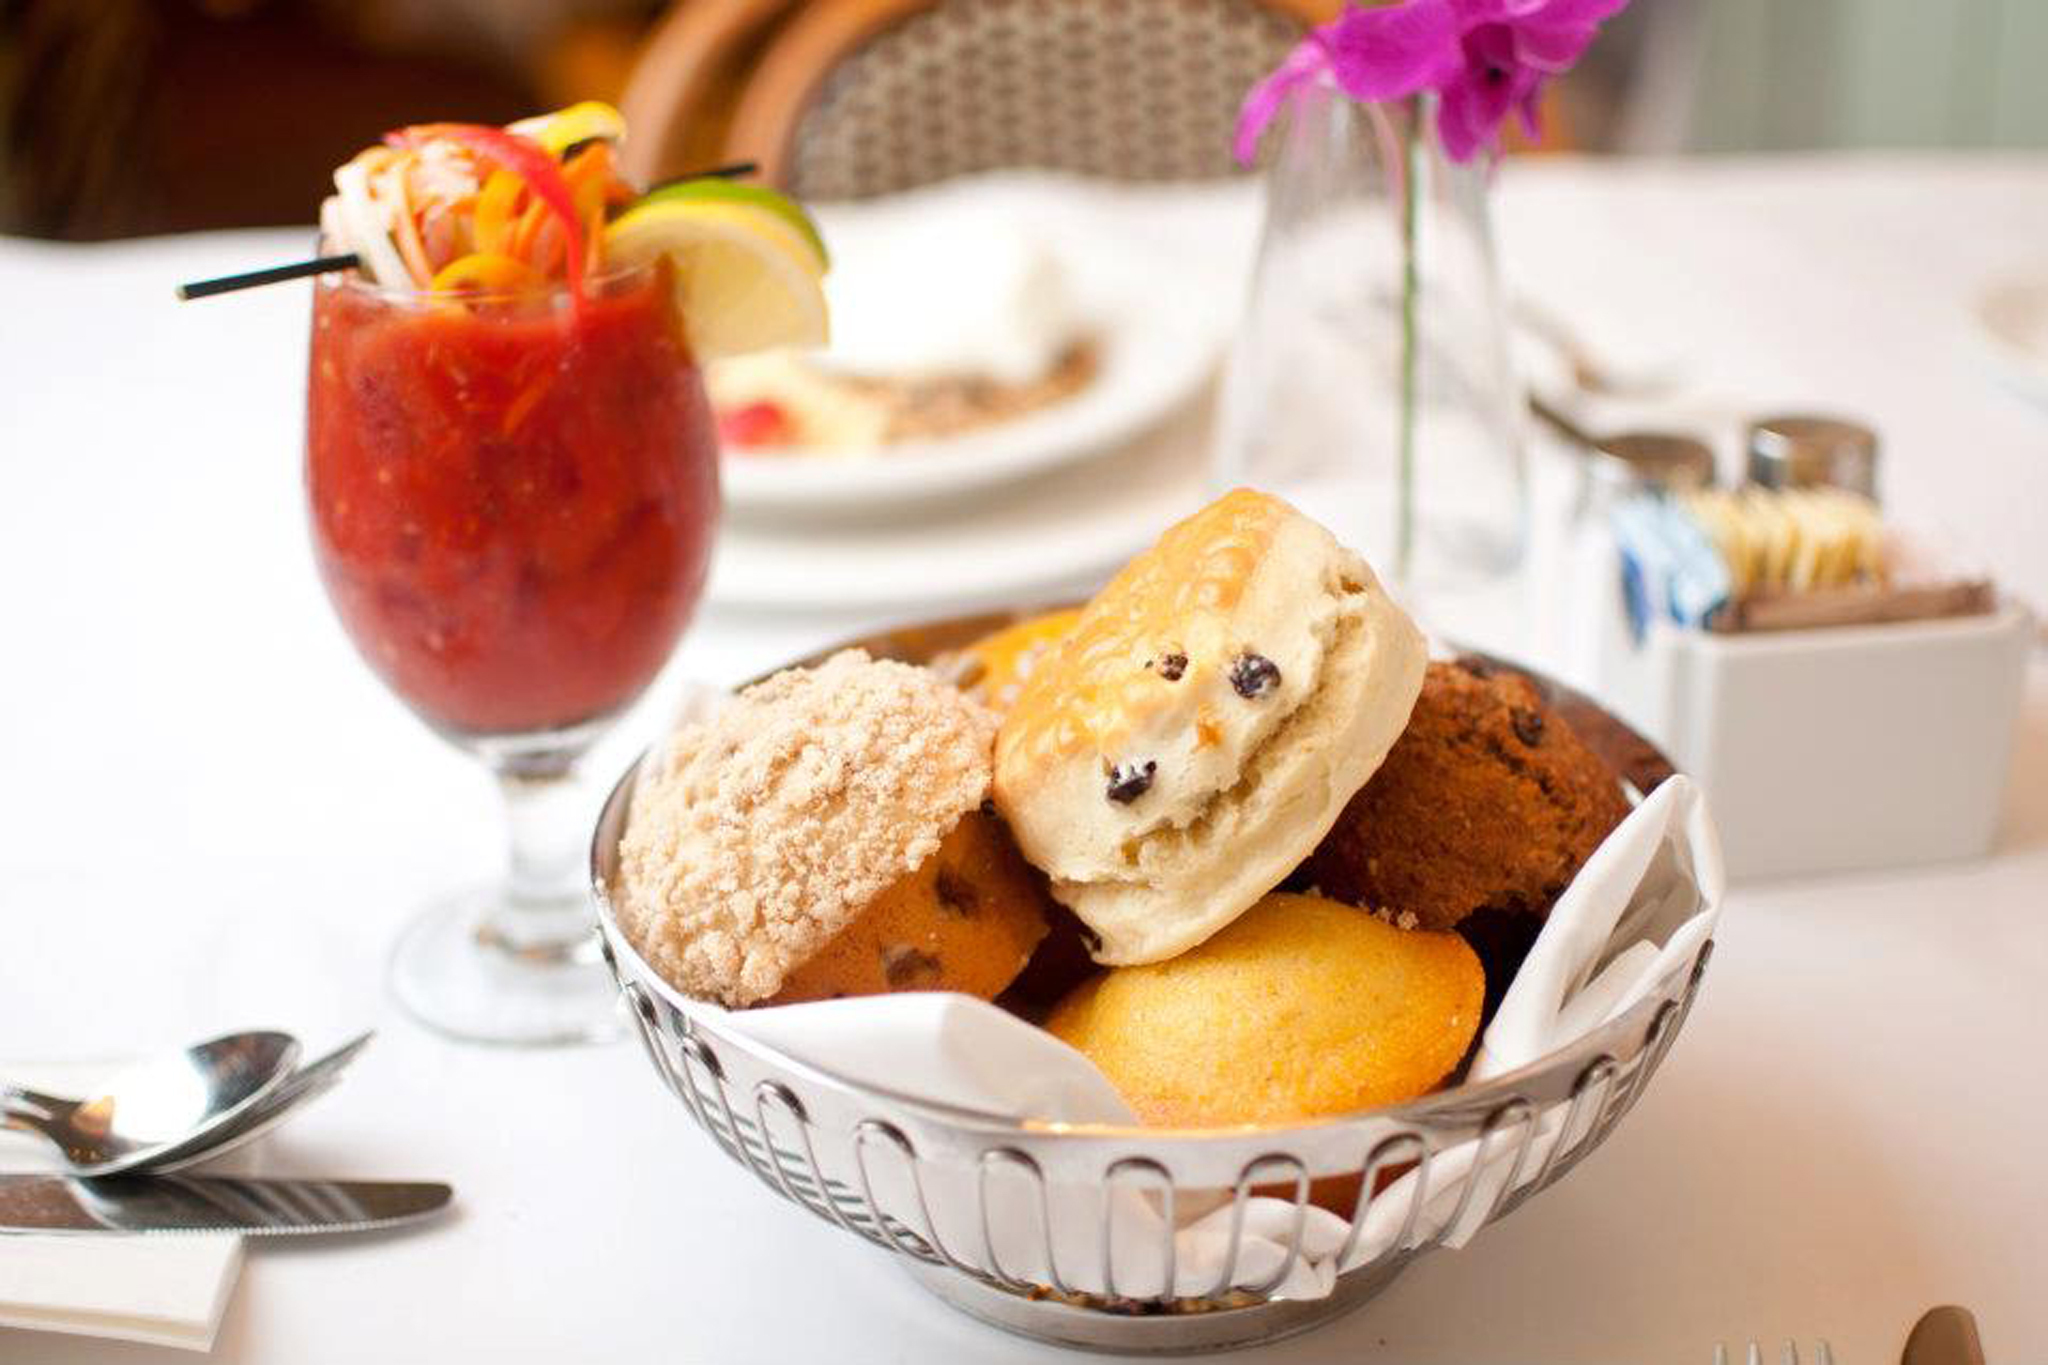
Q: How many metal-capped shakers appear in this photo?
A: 2